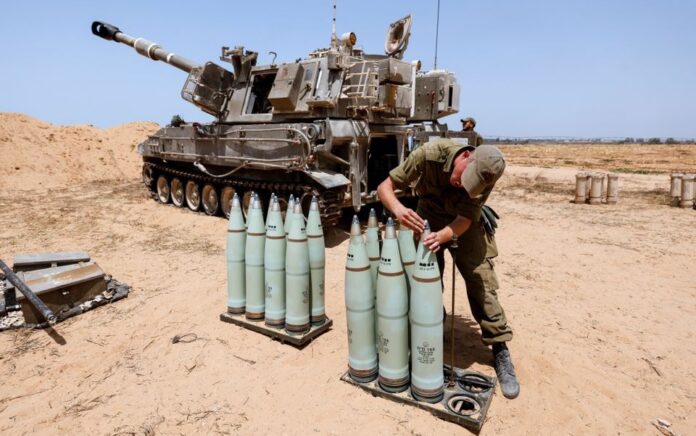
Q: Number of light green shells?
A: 13